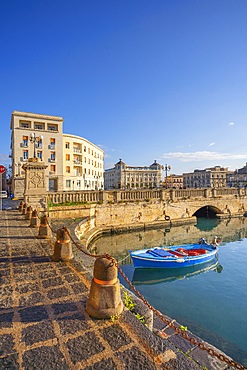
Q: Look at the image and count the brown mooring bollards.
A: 7